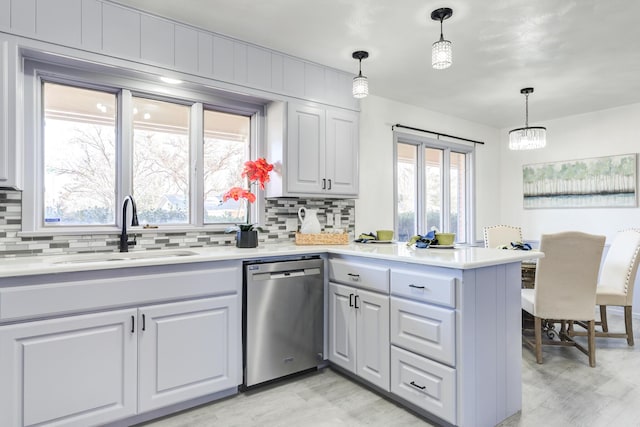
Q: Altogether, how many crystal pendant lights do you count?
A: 3